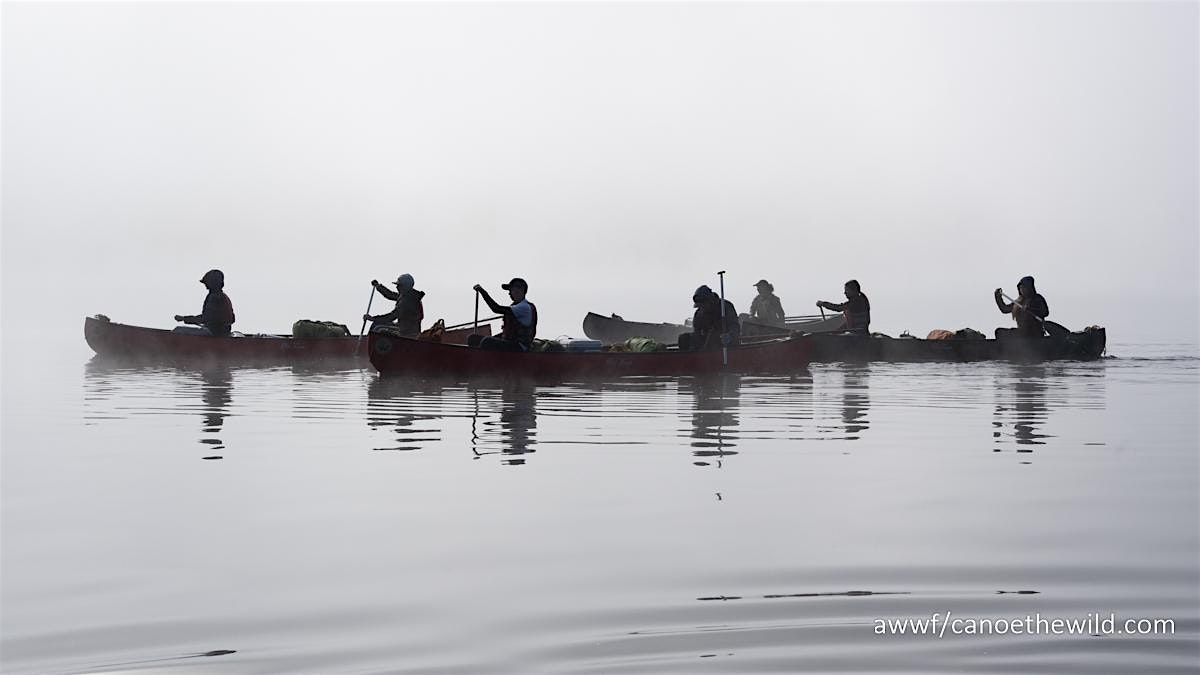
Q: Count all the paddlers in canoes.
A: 7